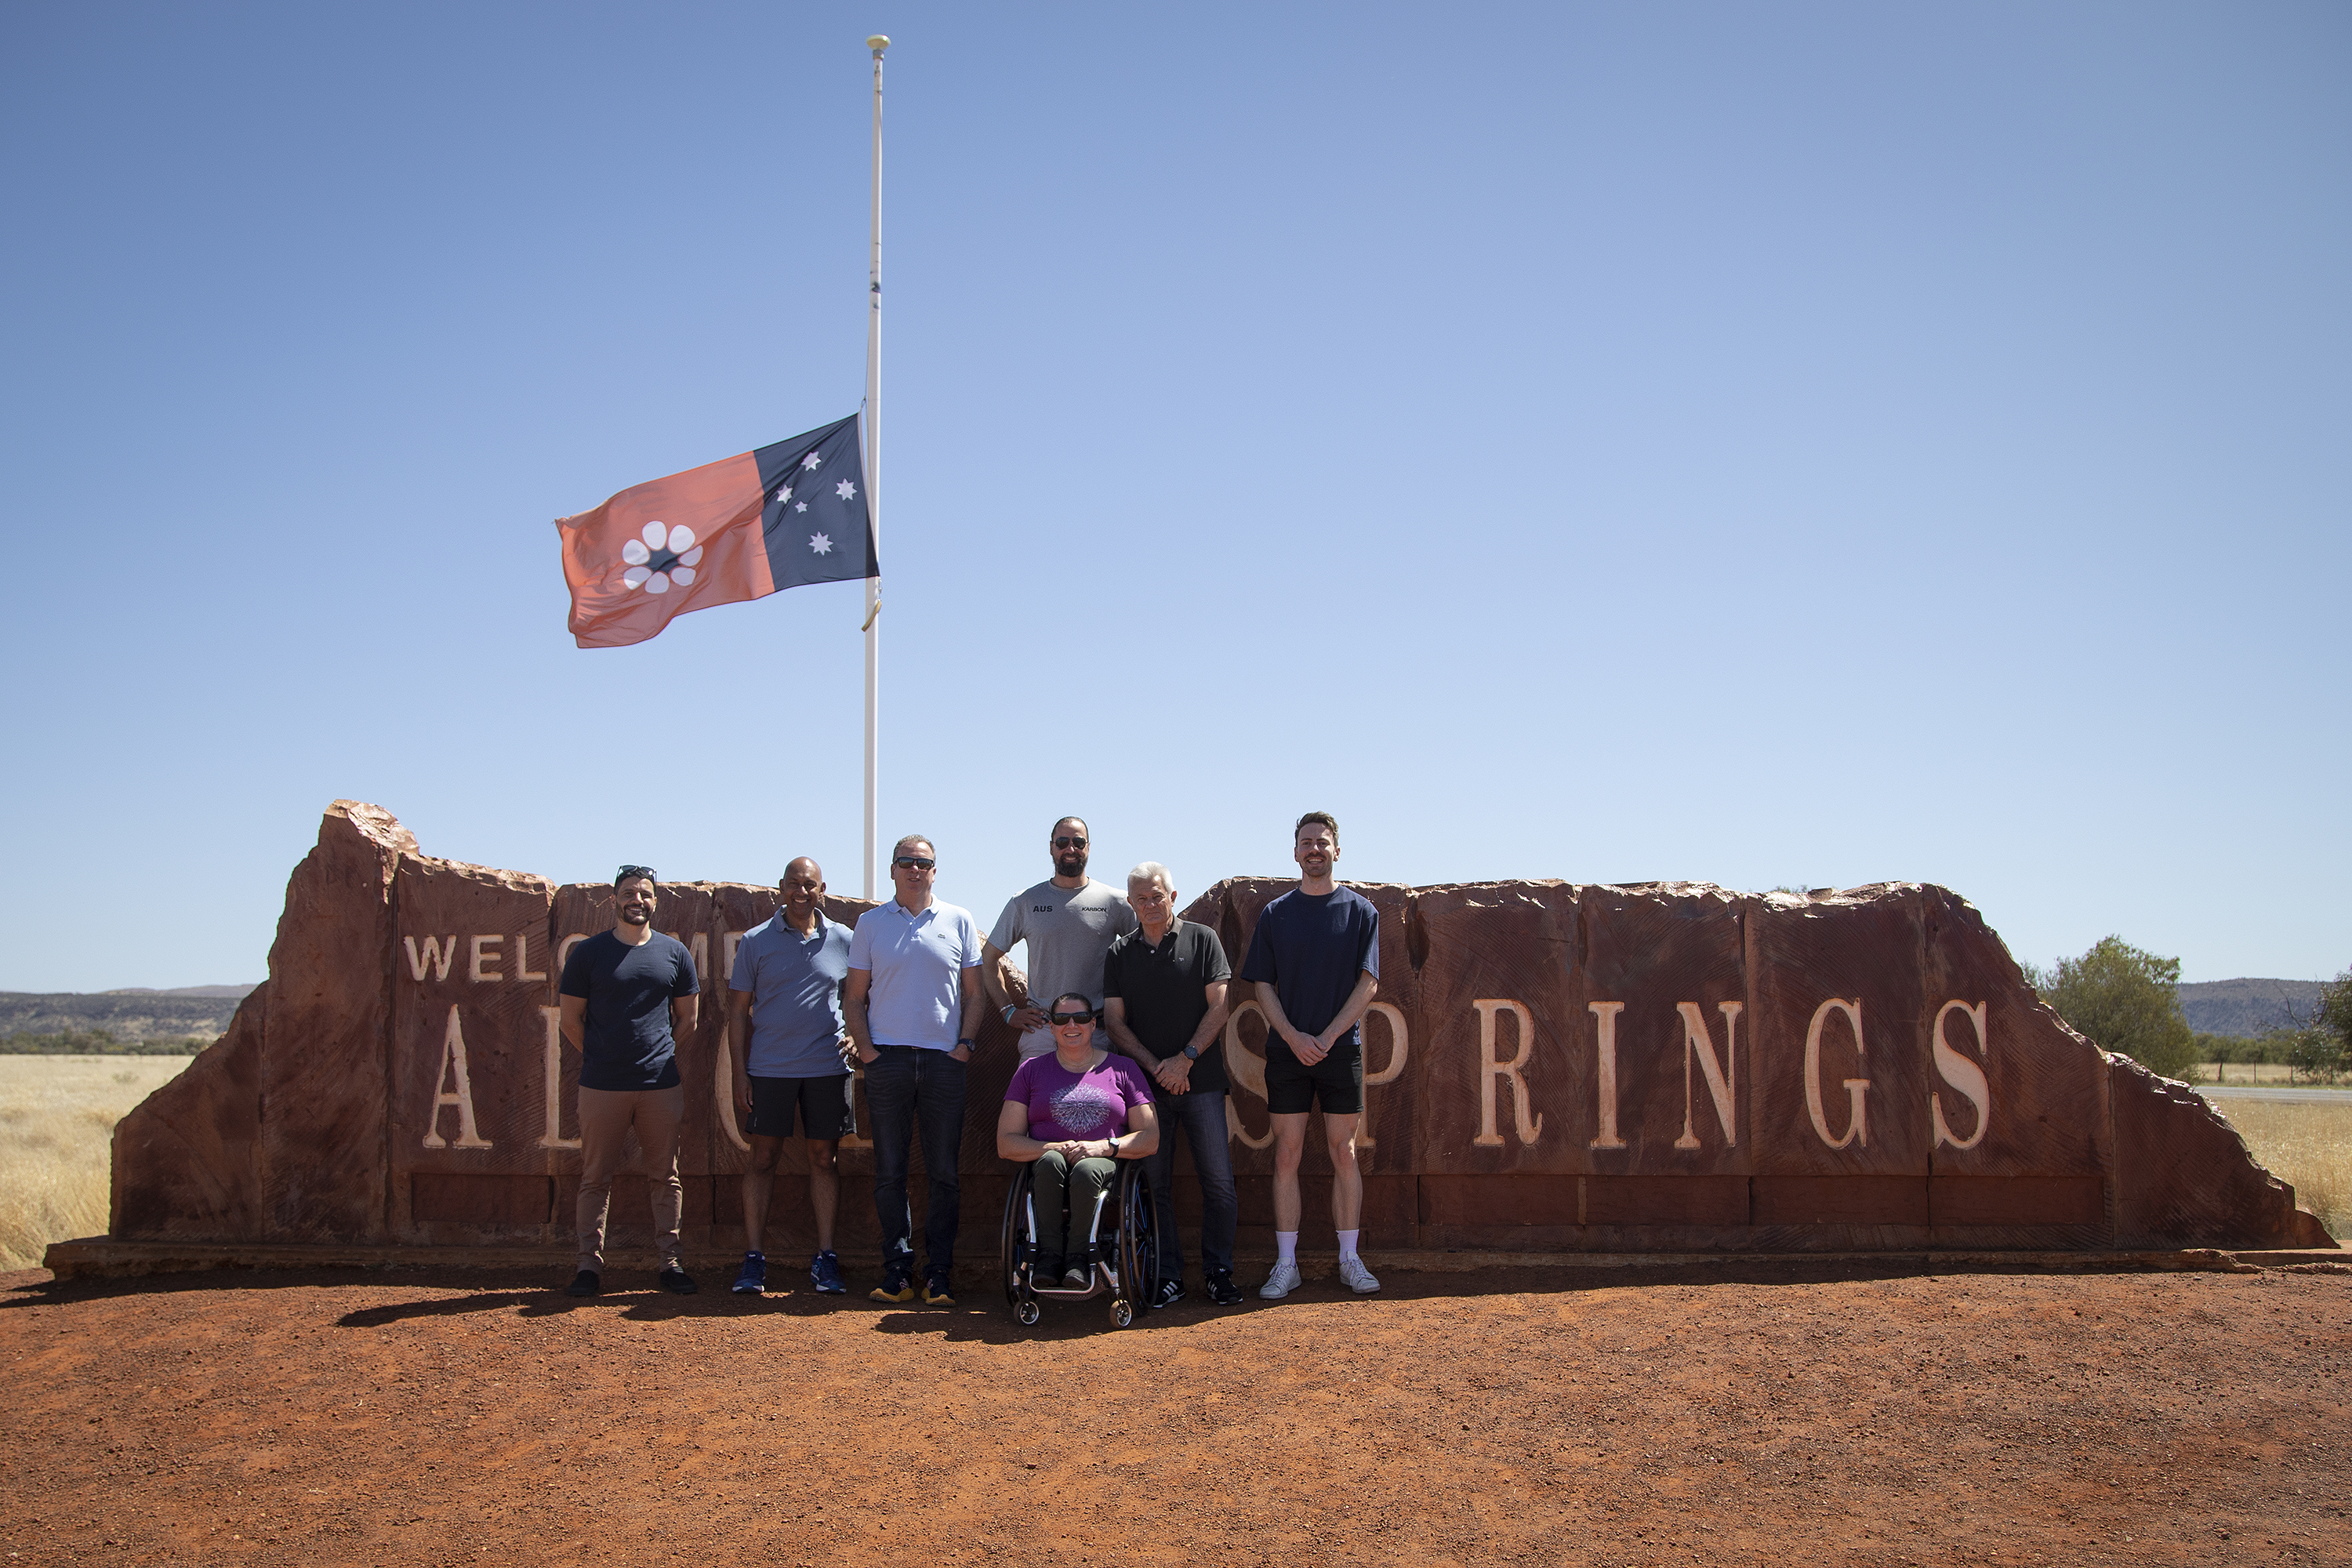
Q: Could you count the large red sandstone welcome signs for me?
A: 1